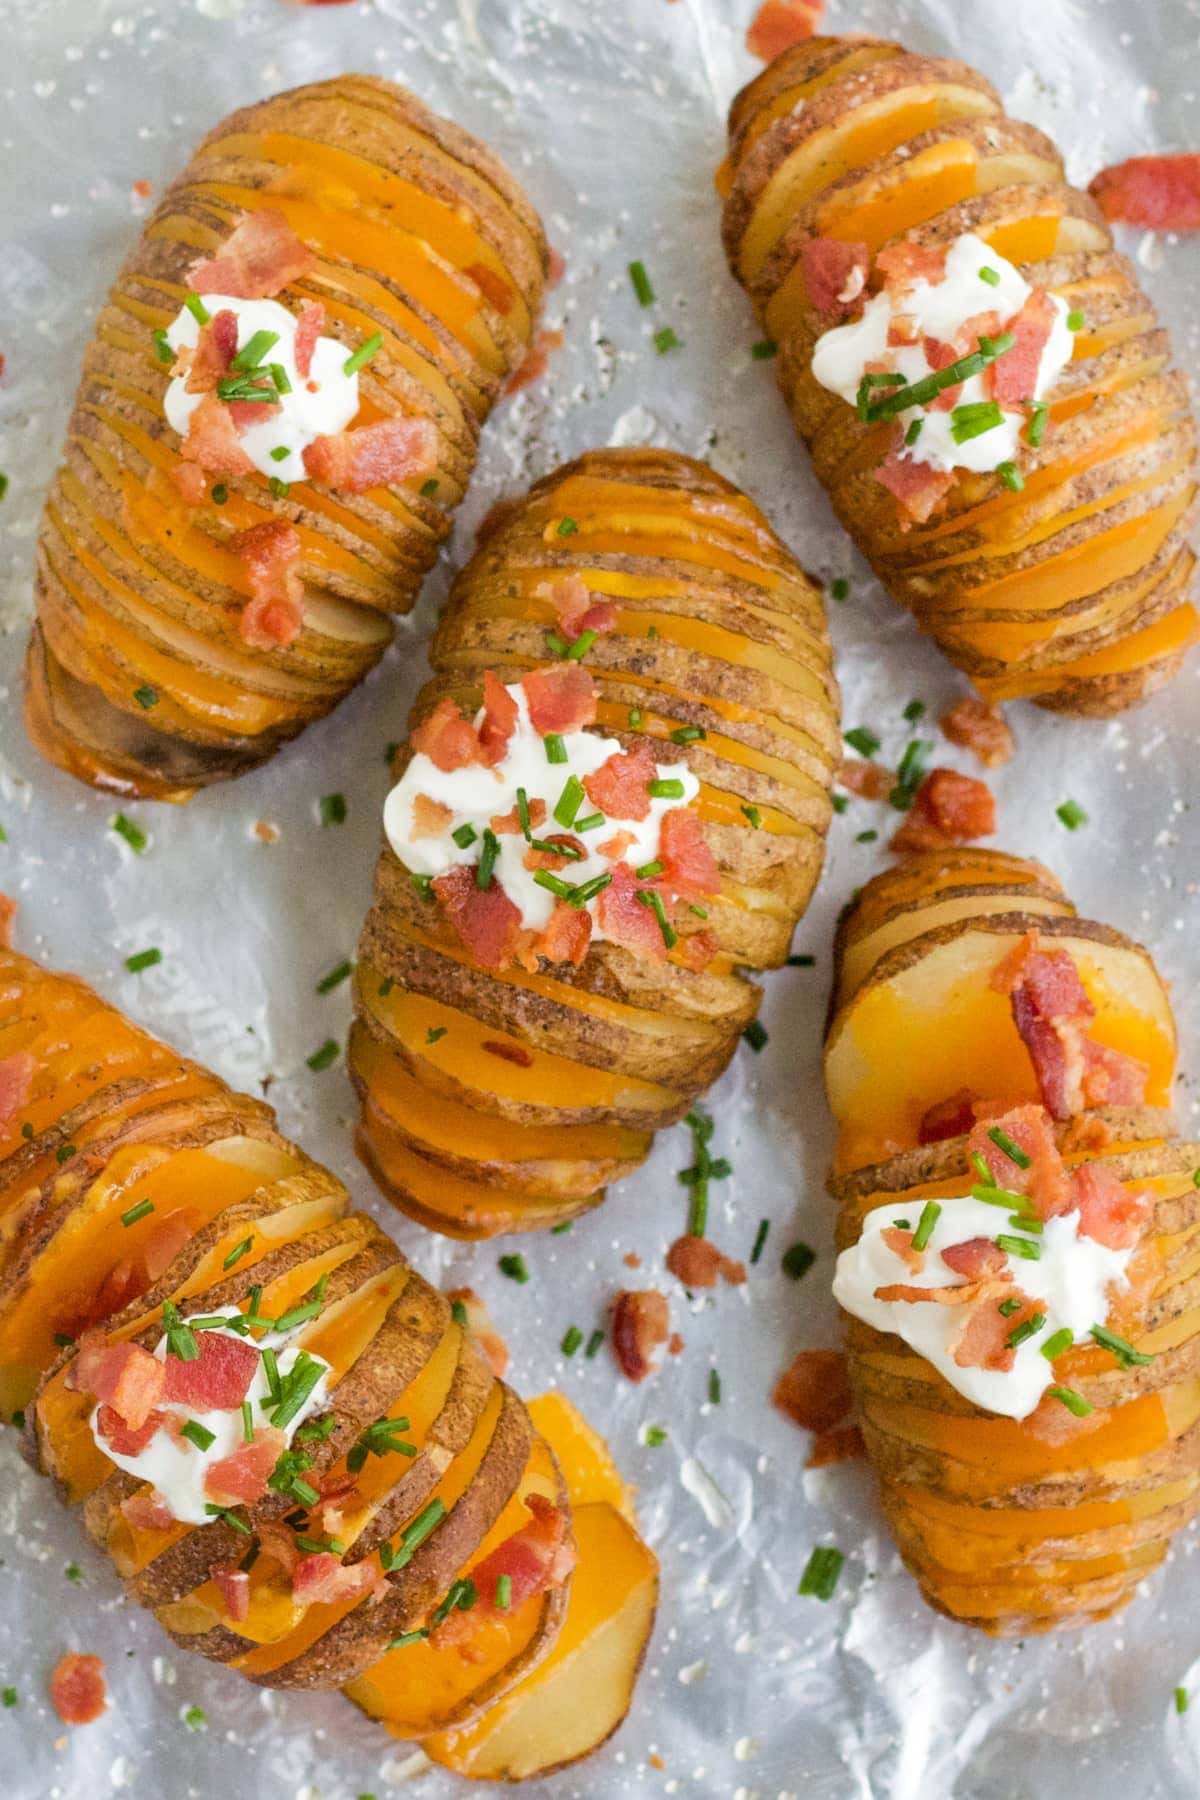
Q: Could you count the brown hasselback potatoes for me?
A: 5